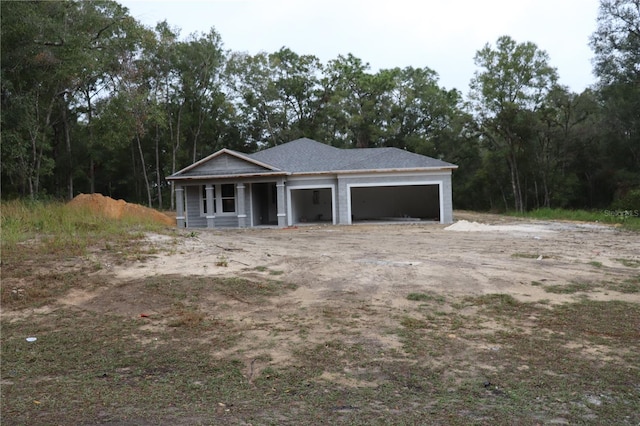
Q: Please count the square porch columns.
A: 4